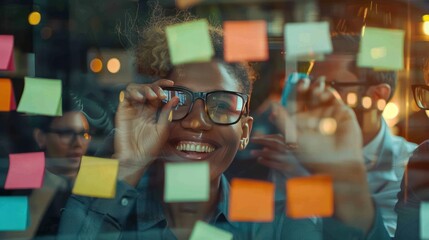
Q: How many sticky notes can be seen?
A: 15